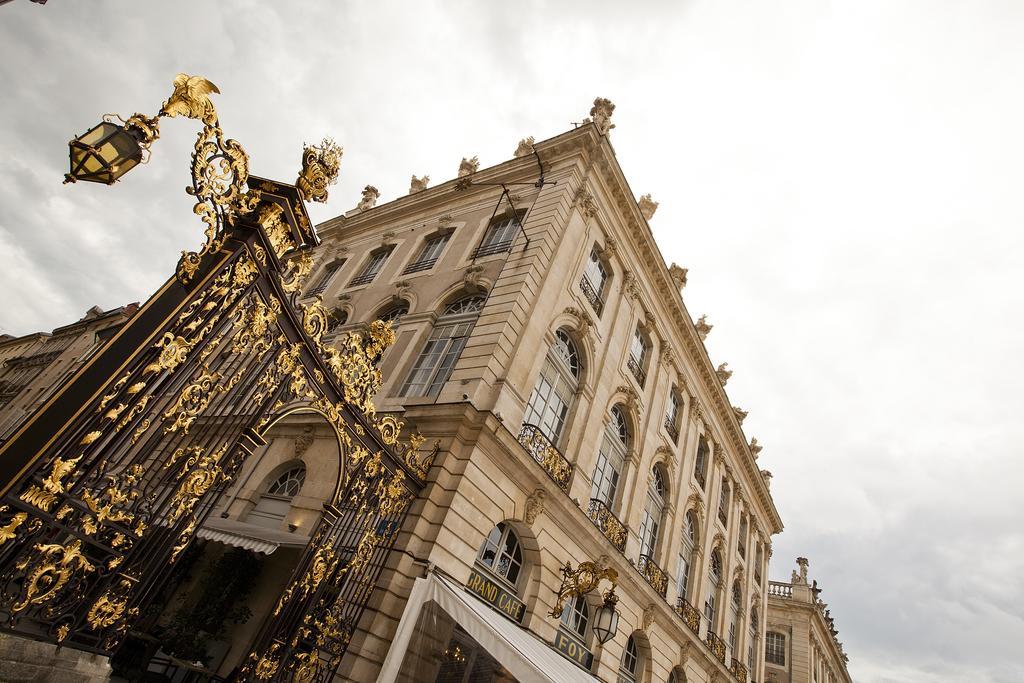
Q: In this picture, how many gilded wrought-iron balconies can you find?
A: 6